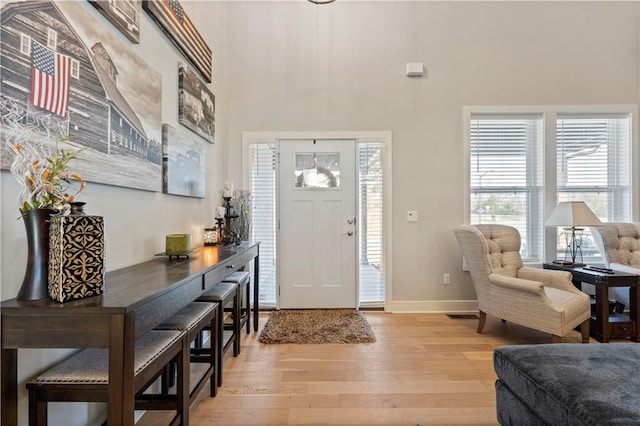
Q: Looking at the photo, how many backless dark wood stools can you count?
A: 4